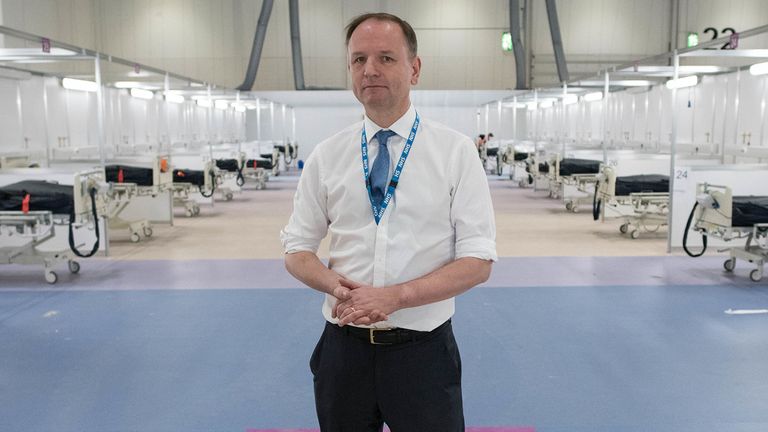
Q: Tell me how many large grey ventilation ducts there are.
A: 4